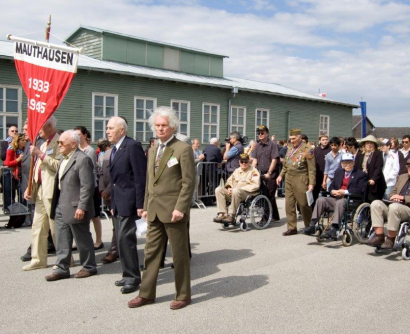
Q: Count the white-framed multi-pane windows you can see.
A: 8